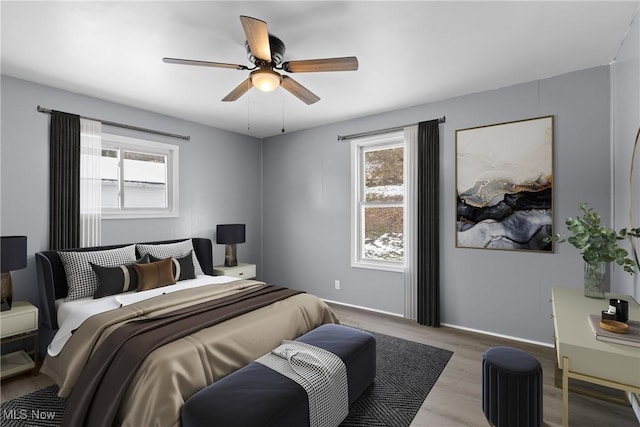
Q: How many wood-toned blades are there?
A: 5